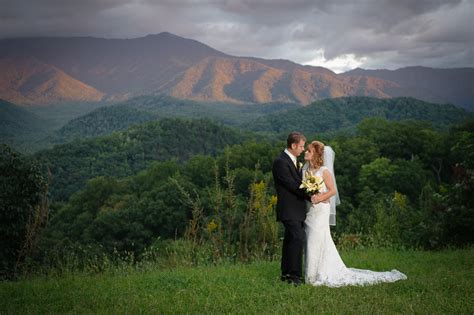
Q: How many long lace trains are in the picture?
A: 1